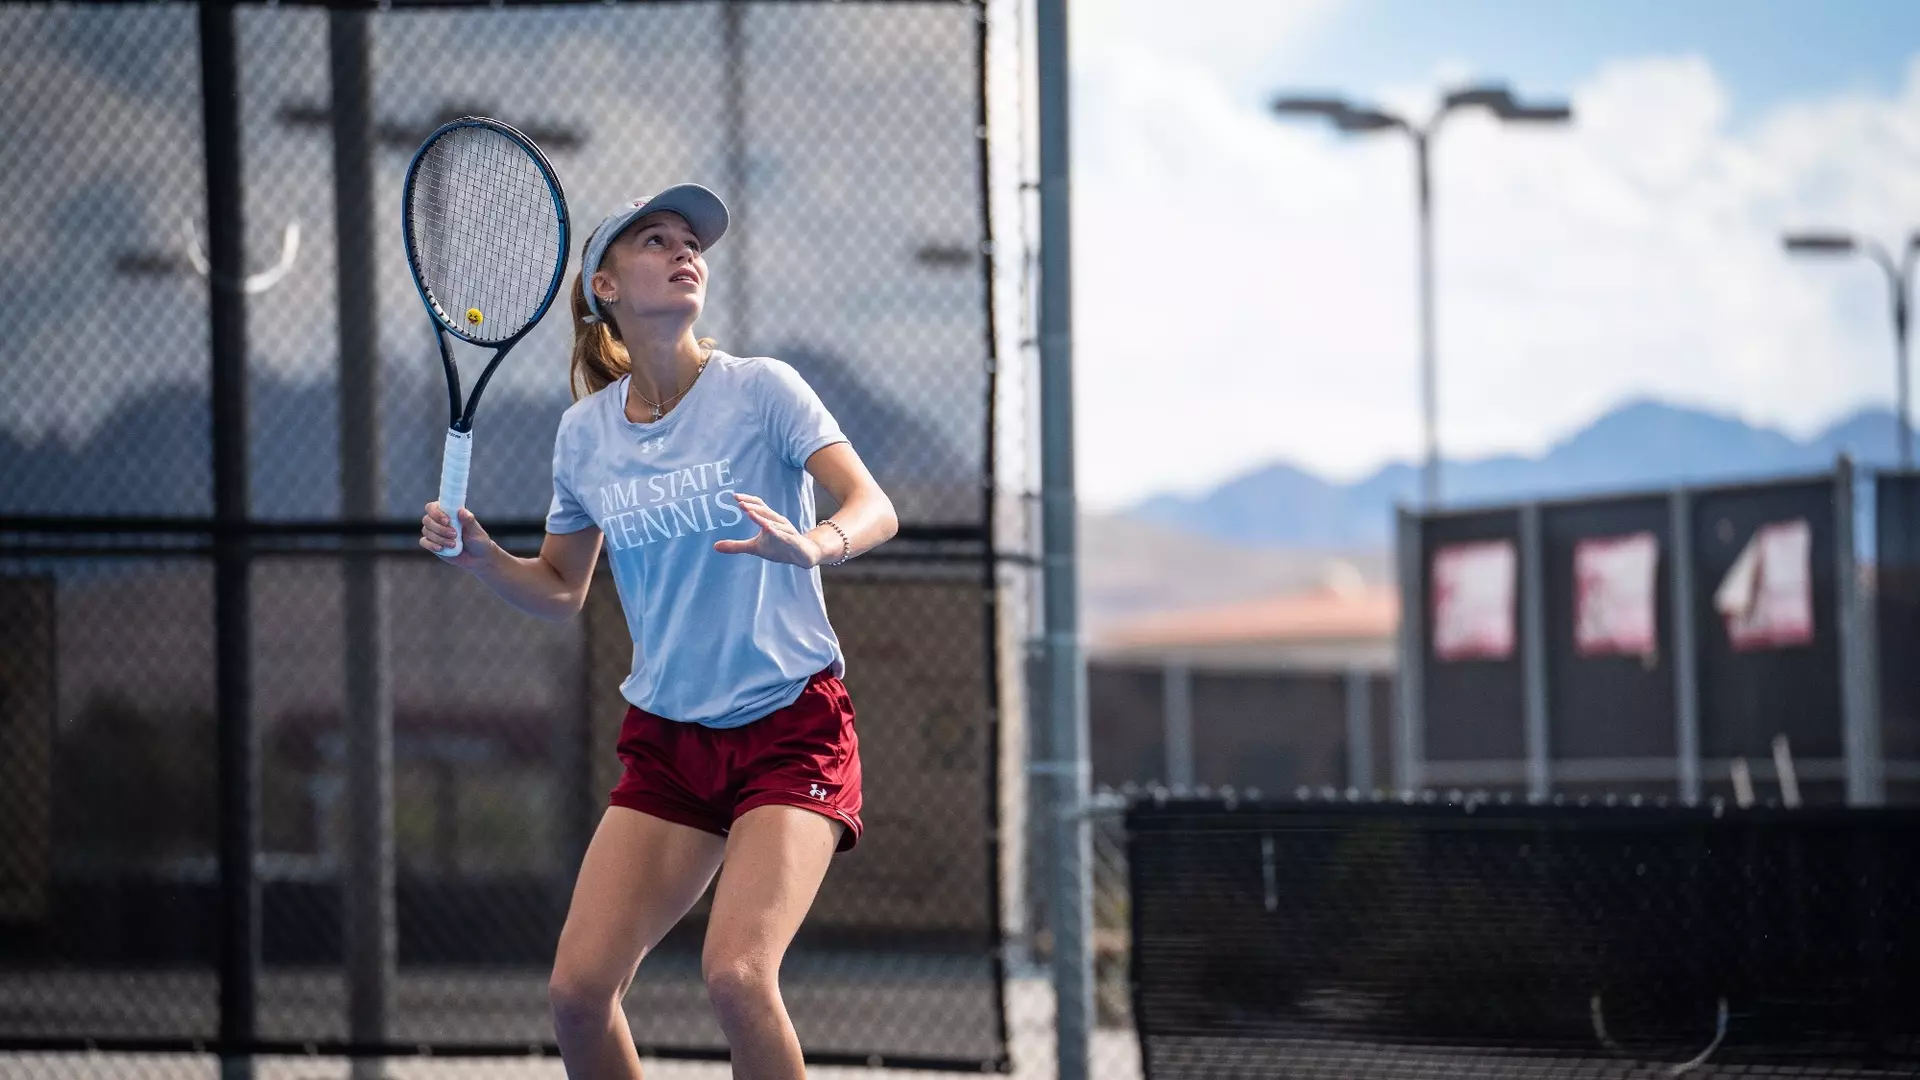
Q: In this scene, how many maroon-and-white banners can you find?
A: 3